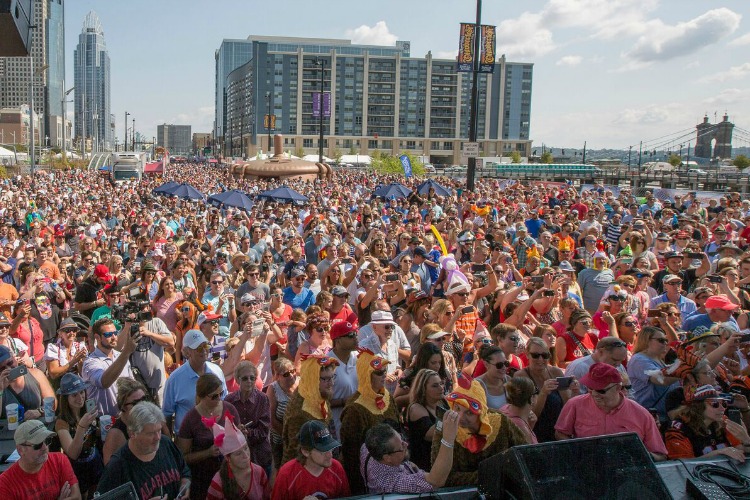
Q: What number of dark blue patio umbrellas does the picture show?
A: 6